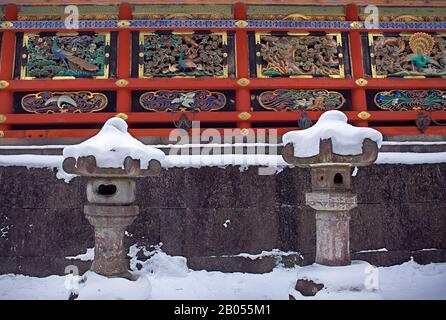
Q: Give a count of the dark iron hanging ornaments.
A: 3